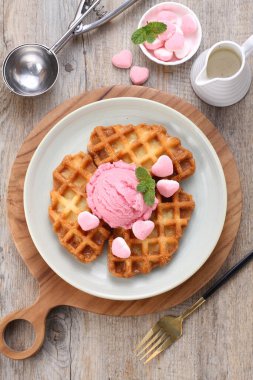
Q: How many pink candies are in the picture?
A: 14